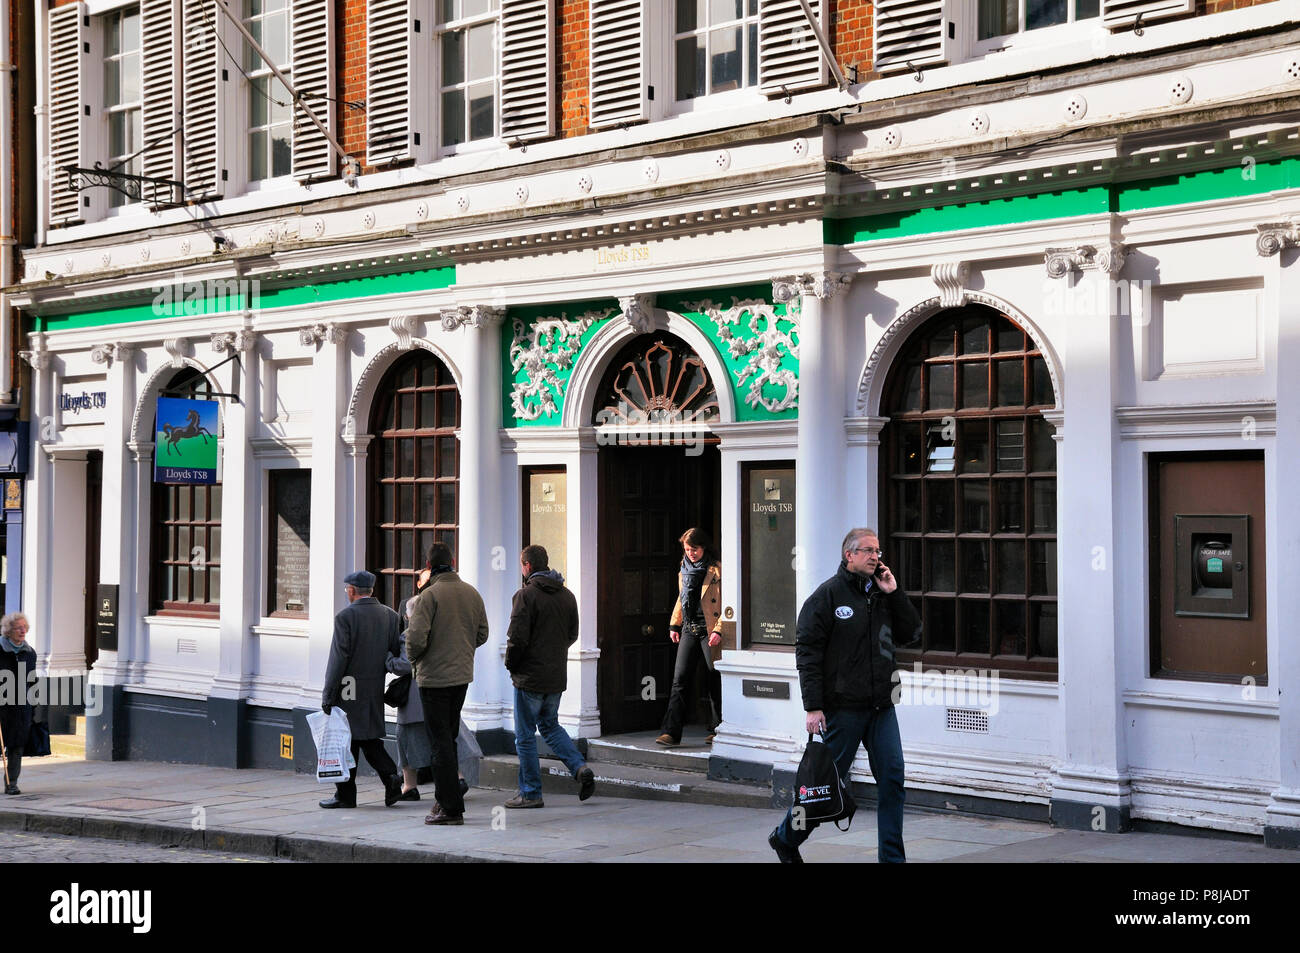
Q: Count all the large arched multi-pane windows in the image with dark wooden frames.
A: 3